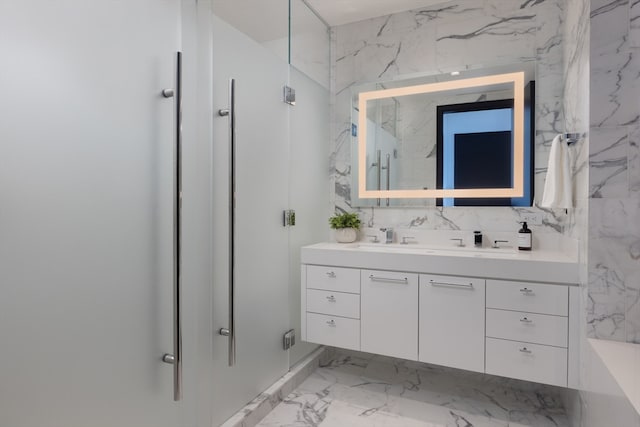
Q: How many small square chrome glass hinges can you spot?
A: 3